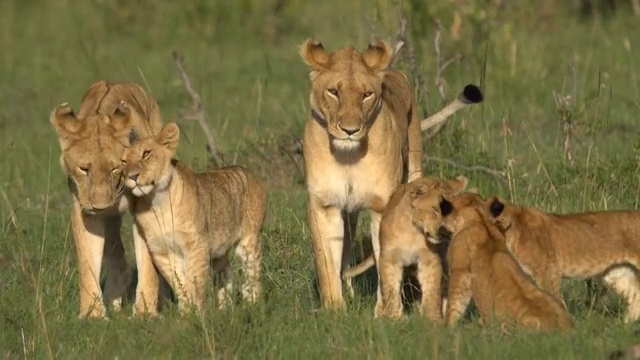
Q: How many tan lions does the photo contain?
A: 6